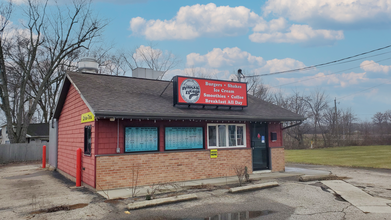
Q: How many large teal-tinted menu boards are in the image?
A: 2